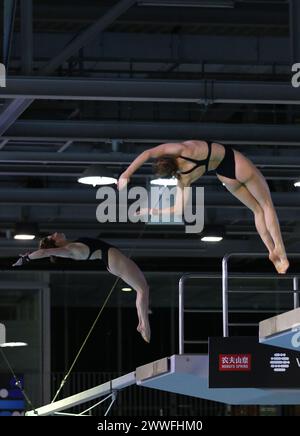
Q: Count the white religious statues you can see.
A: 0